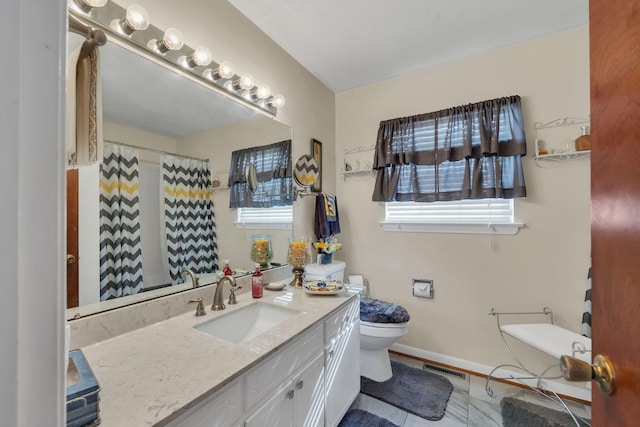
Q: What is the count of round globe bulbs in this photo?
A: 8